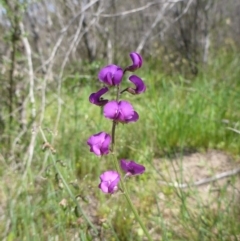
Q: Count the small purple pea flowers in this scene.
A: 8